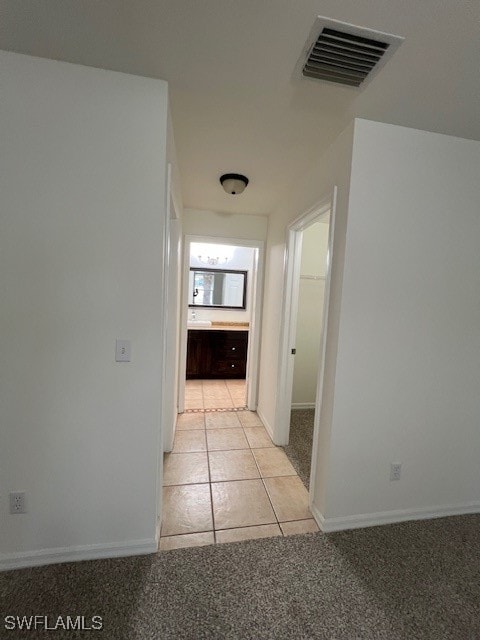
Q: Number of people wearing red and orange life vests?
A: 0